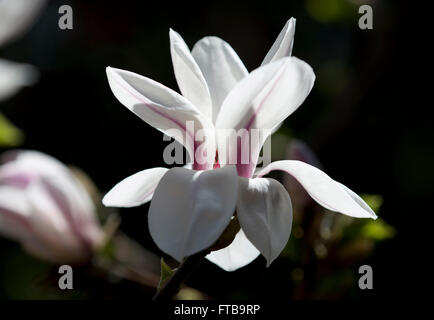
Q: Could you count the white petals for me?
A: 10